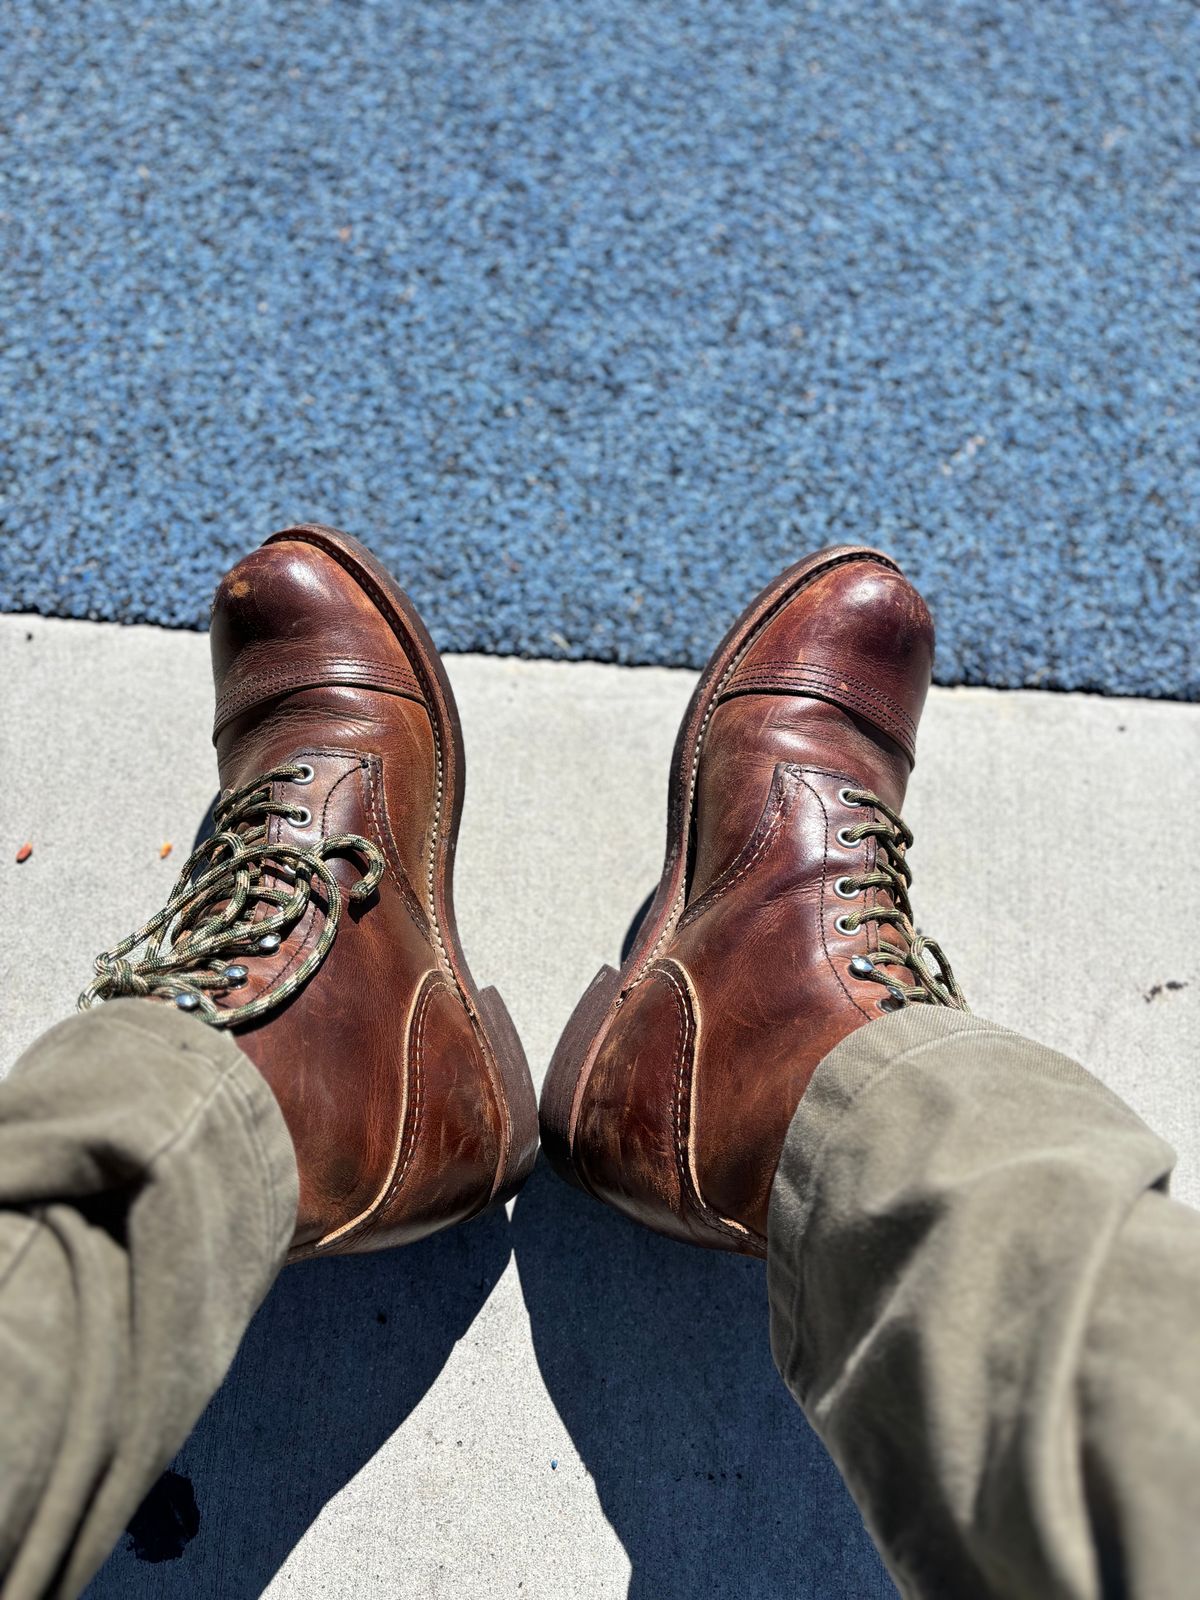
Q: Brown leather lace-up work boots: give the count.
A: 2